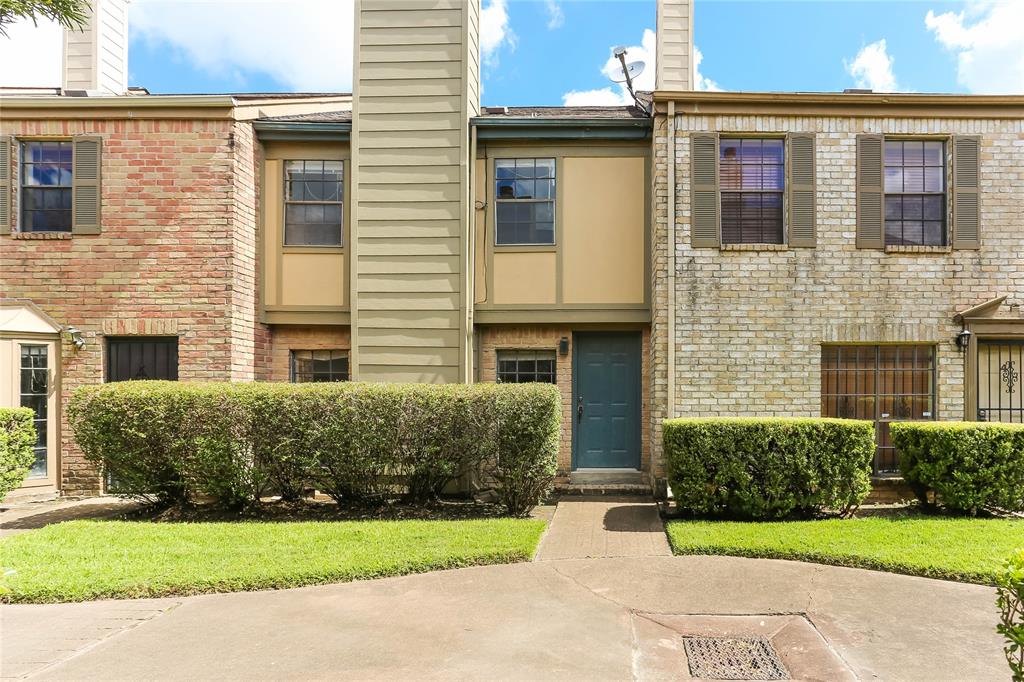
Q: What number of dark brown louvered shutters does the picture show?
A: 6